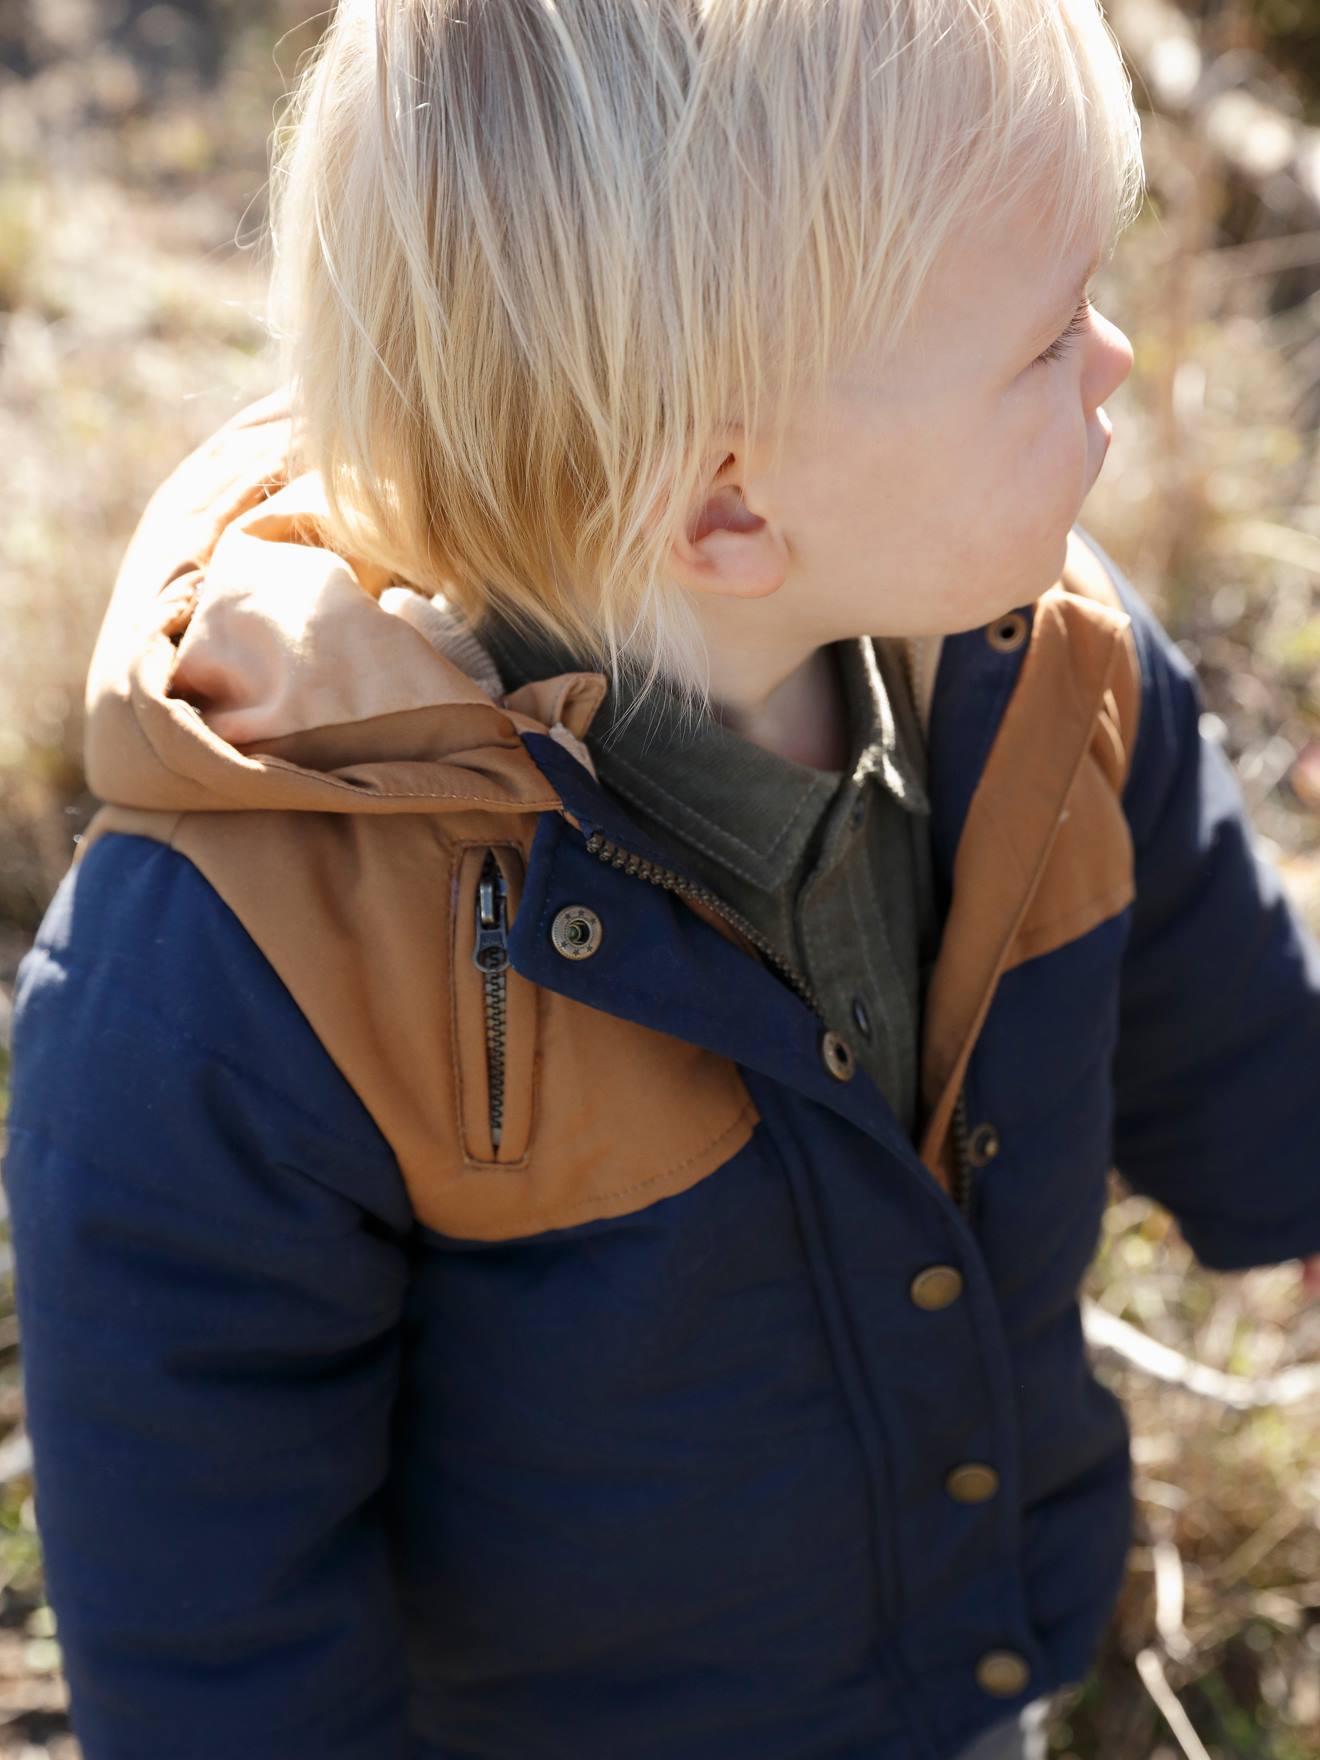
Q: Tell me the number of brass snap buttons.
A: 7